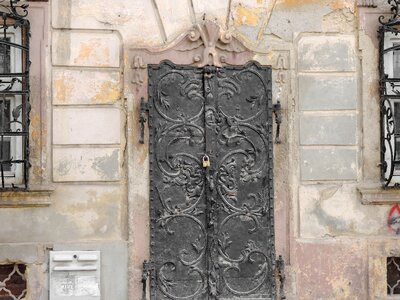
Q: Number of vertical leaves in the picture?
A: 2